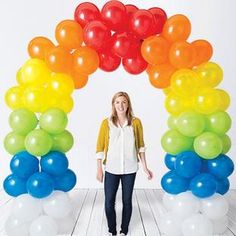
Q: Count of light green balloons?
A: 11